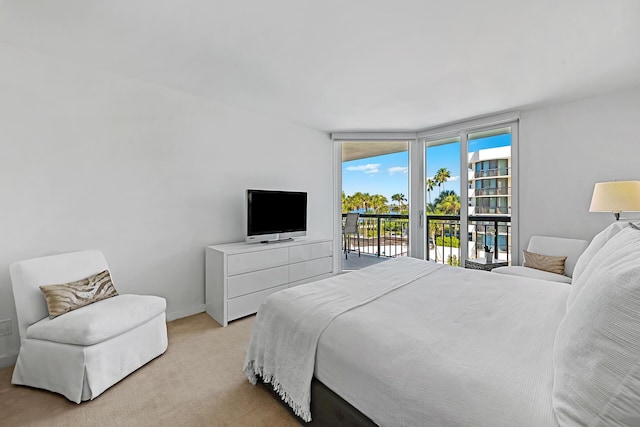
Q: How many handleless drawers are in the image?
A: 6